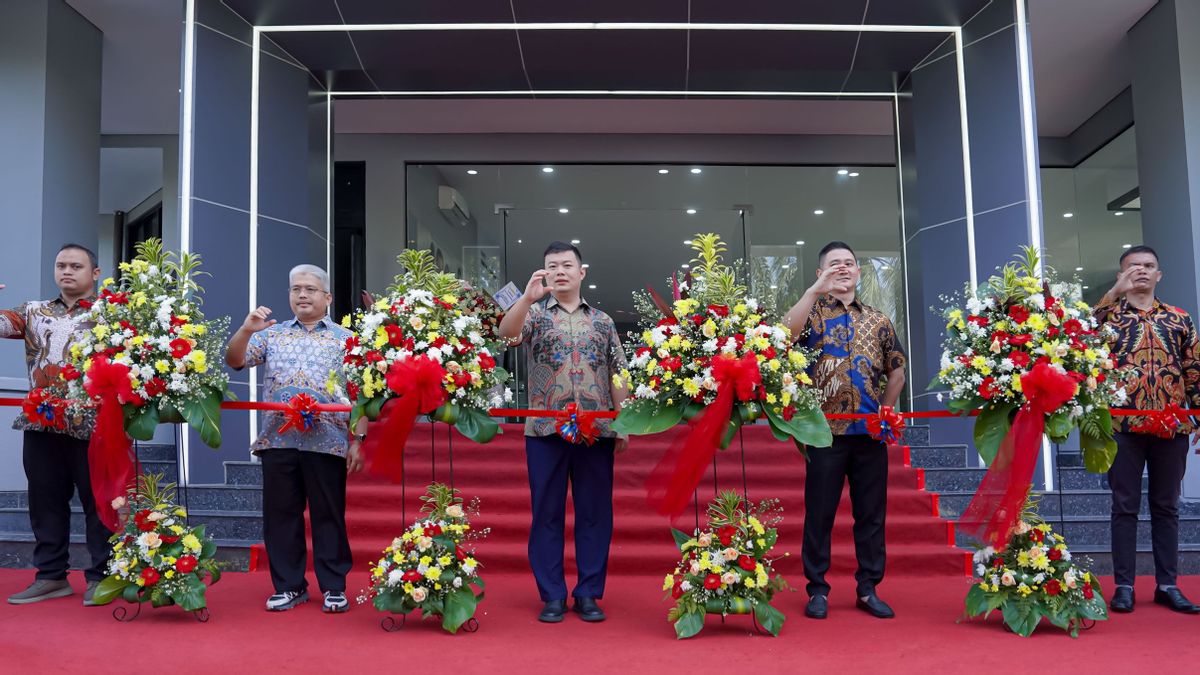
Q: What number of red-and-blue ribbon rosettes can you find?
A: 5